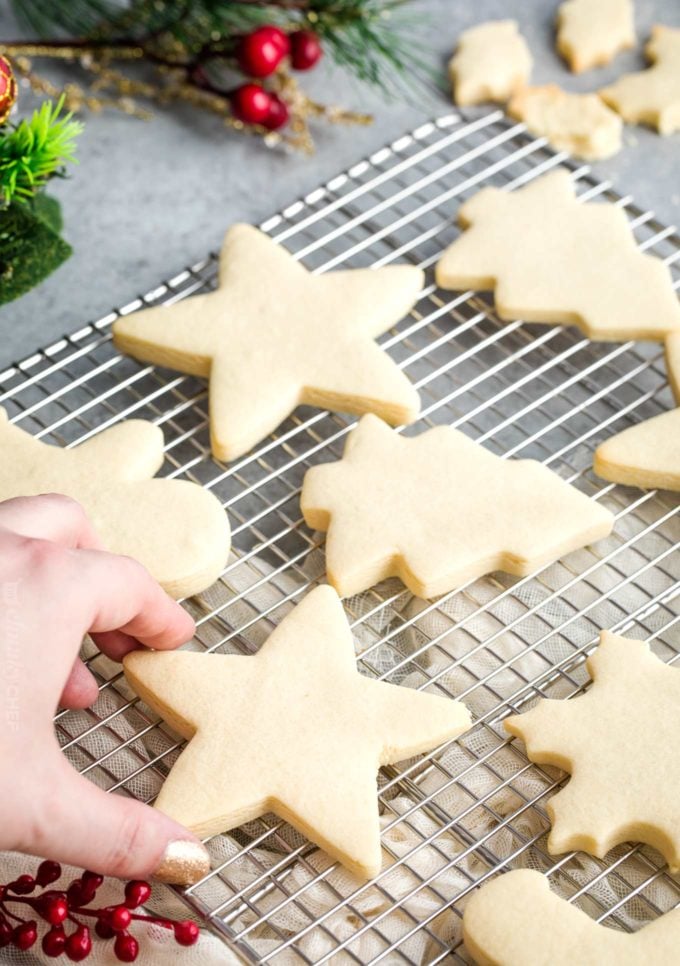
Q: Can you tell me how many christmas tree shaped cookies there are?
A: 2